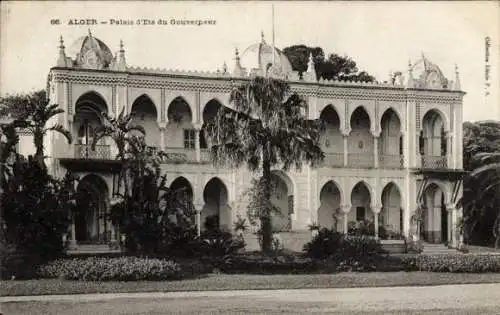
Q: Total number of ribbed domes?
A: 3